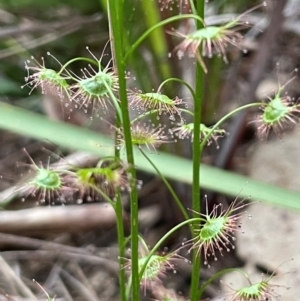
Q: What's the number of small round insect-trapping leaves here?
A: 12